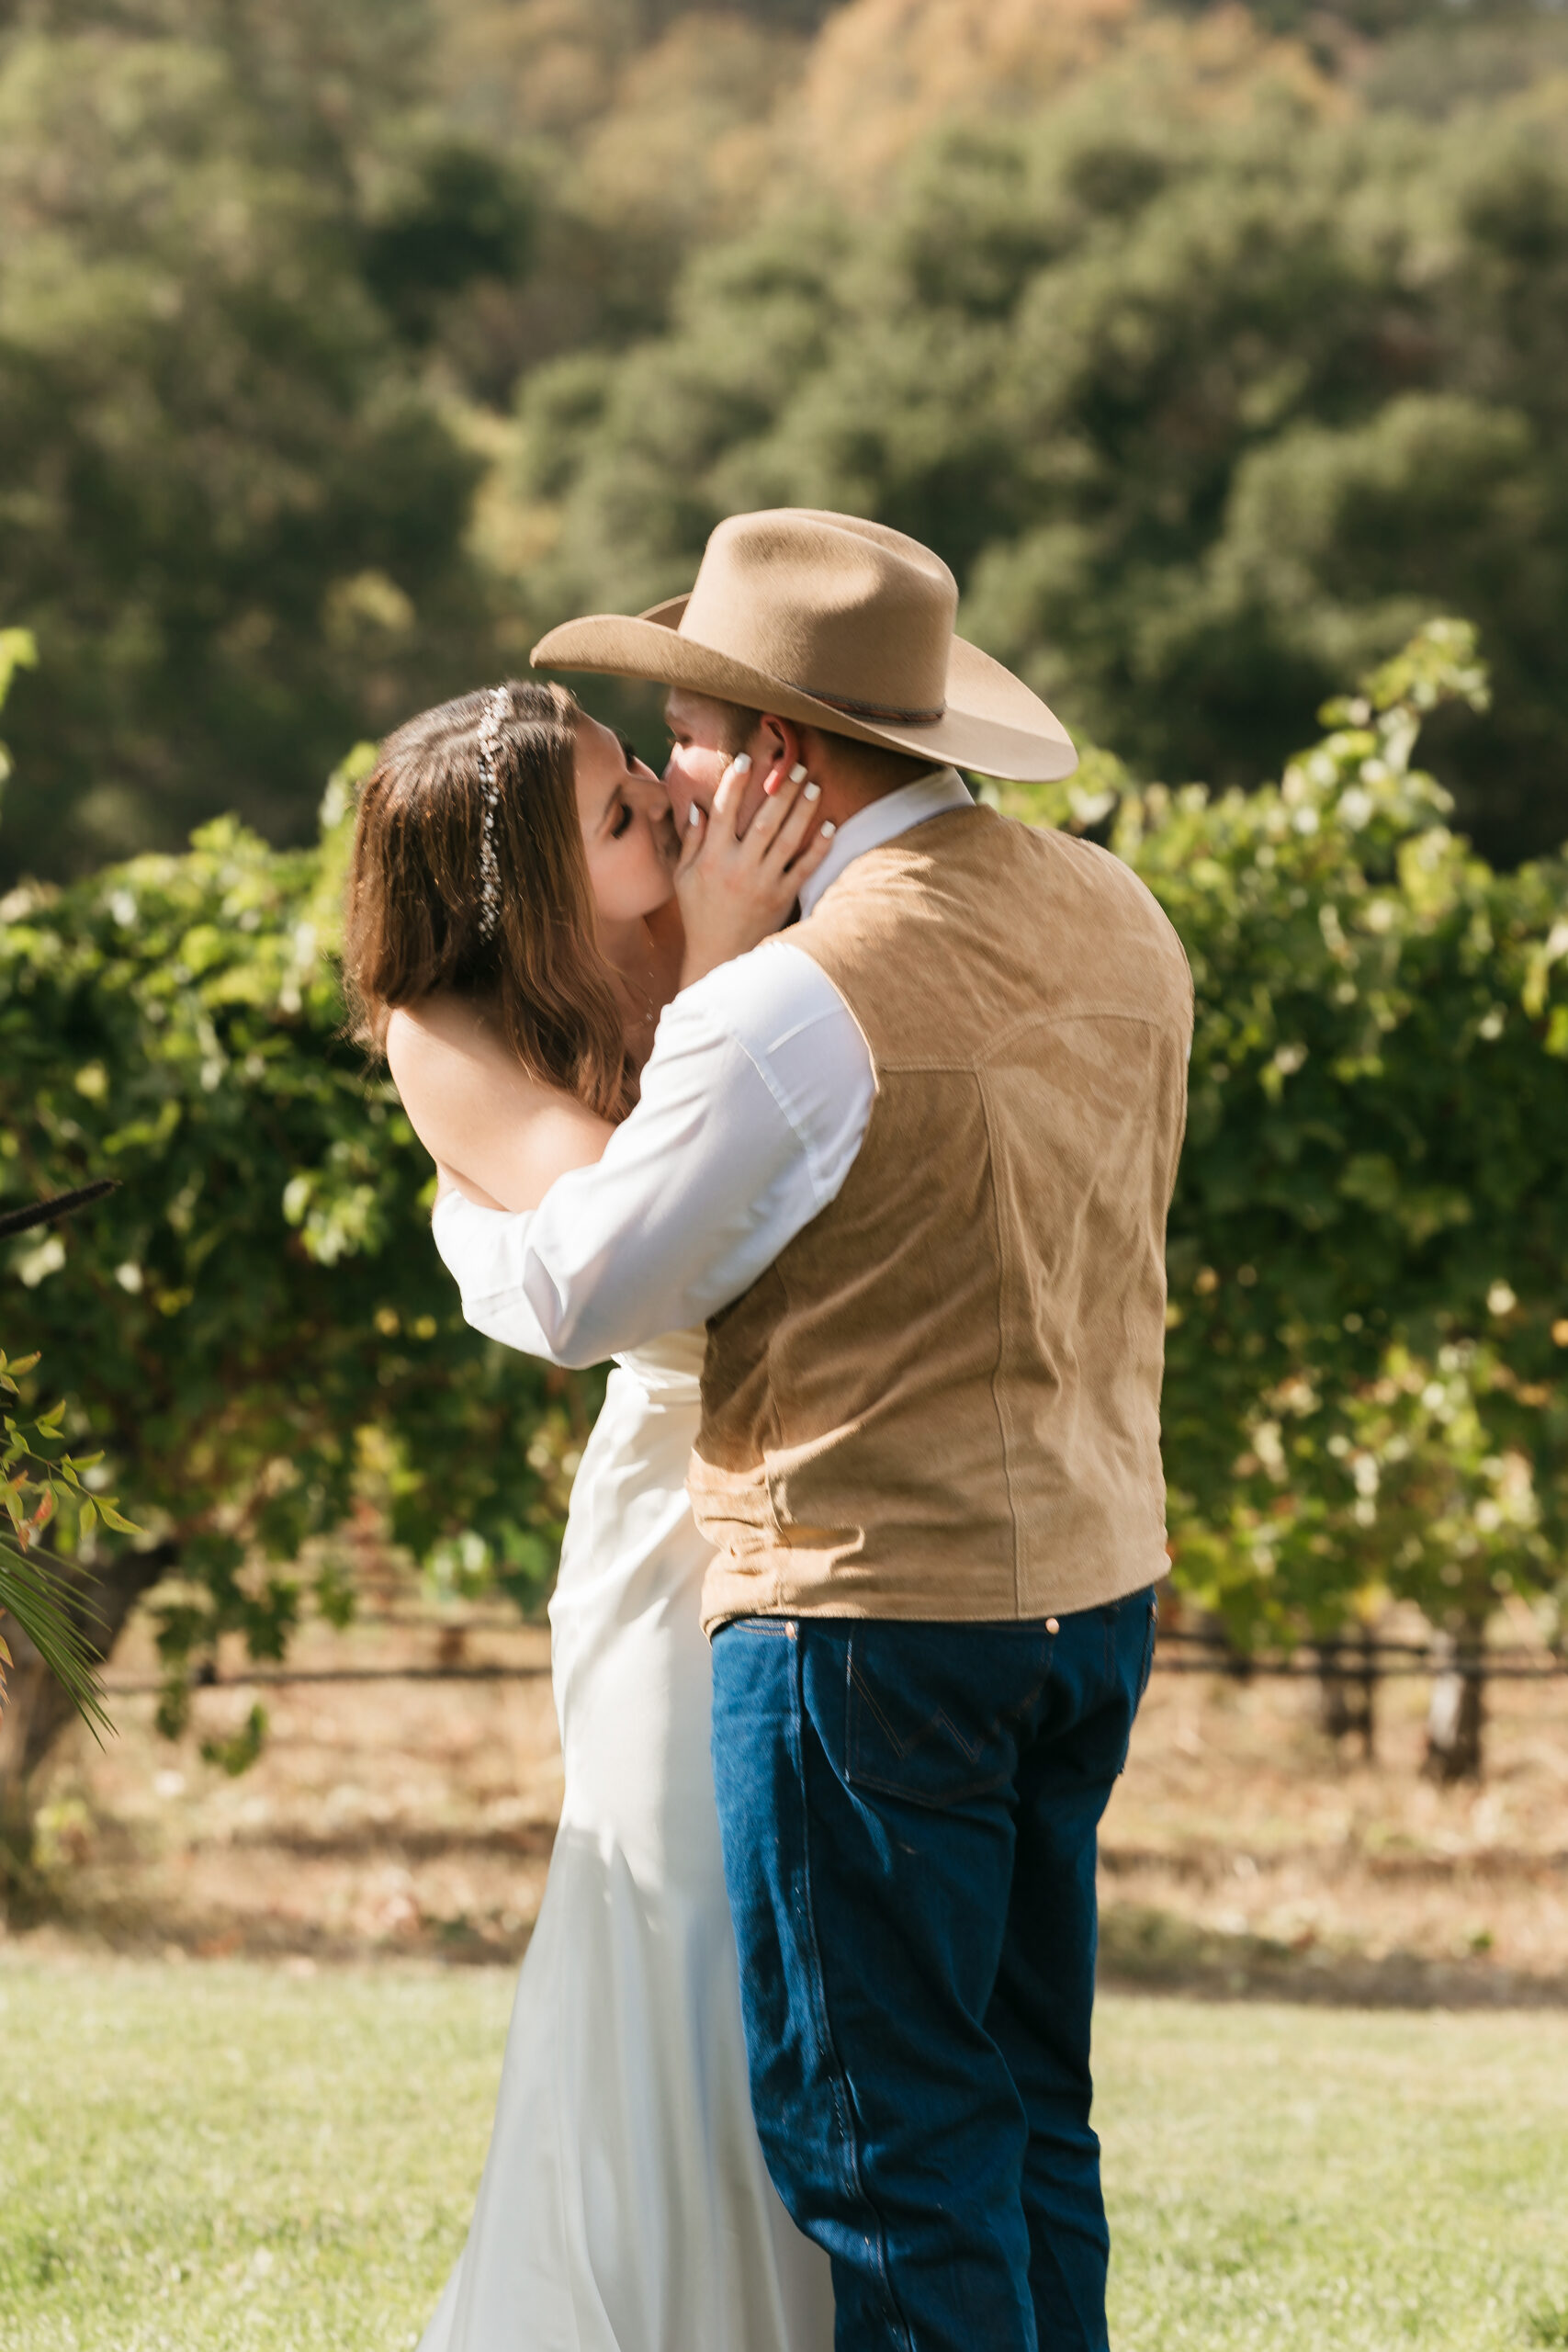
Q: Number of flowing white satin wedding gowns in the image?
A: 1